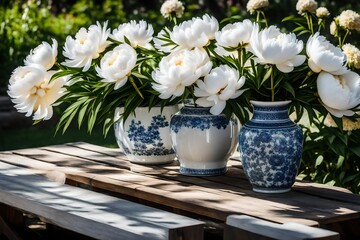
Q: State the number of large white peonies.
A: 12